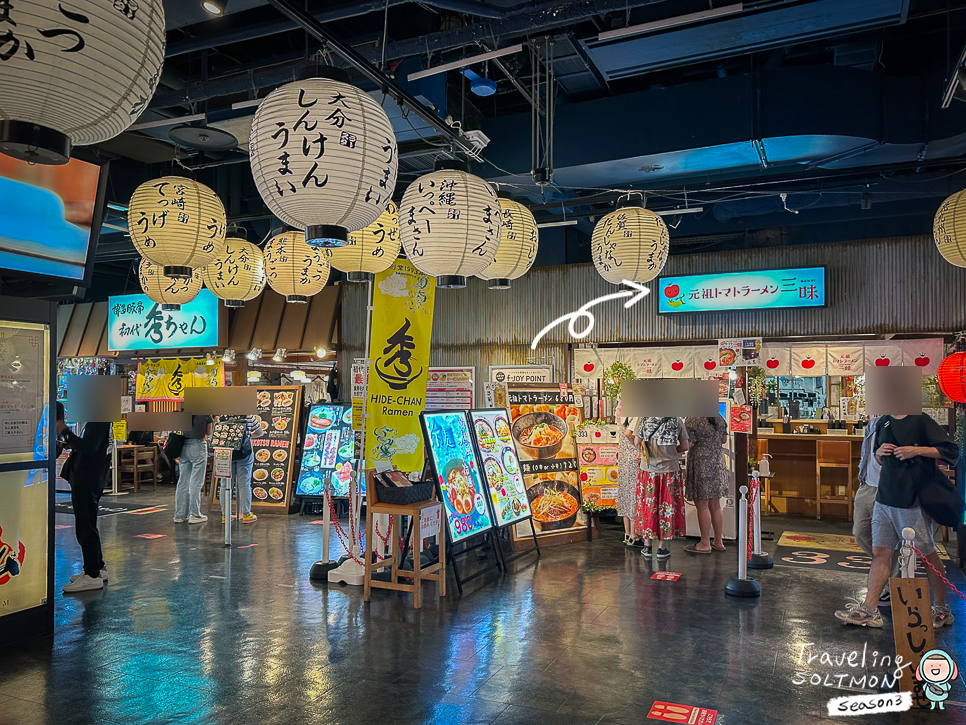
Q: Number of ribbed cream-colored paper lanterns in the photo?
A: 11